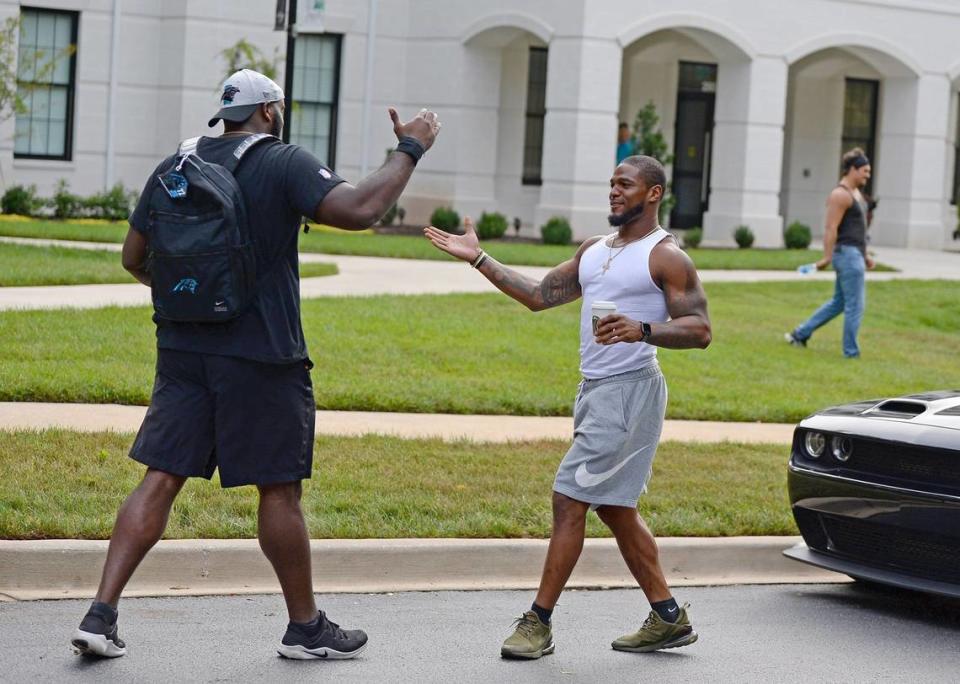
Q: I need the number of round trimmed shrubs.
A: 6